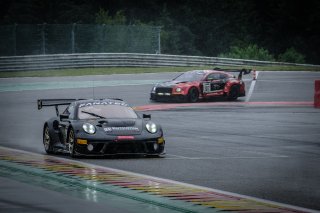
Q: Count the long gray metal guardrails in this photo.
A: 1